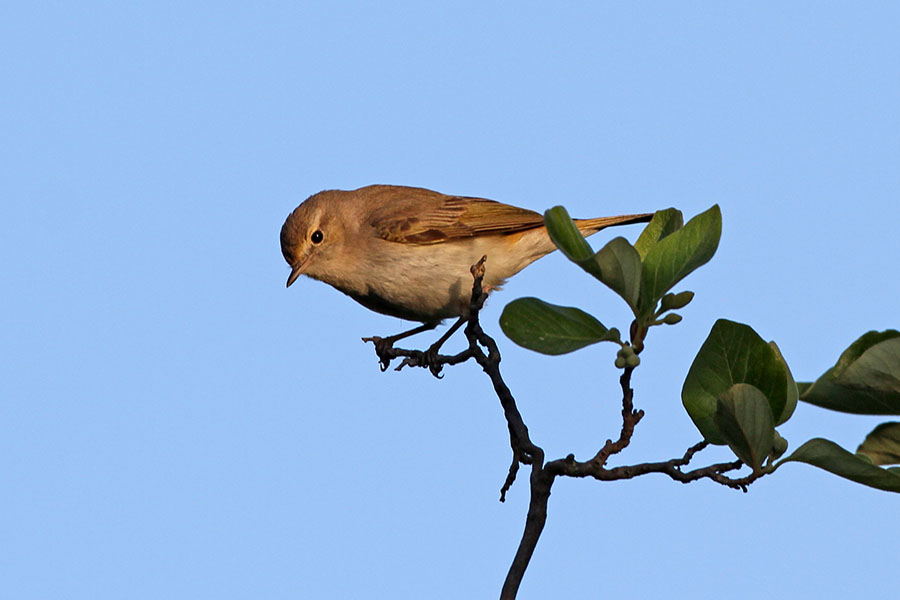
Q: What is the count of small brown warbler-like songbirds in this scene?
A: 1